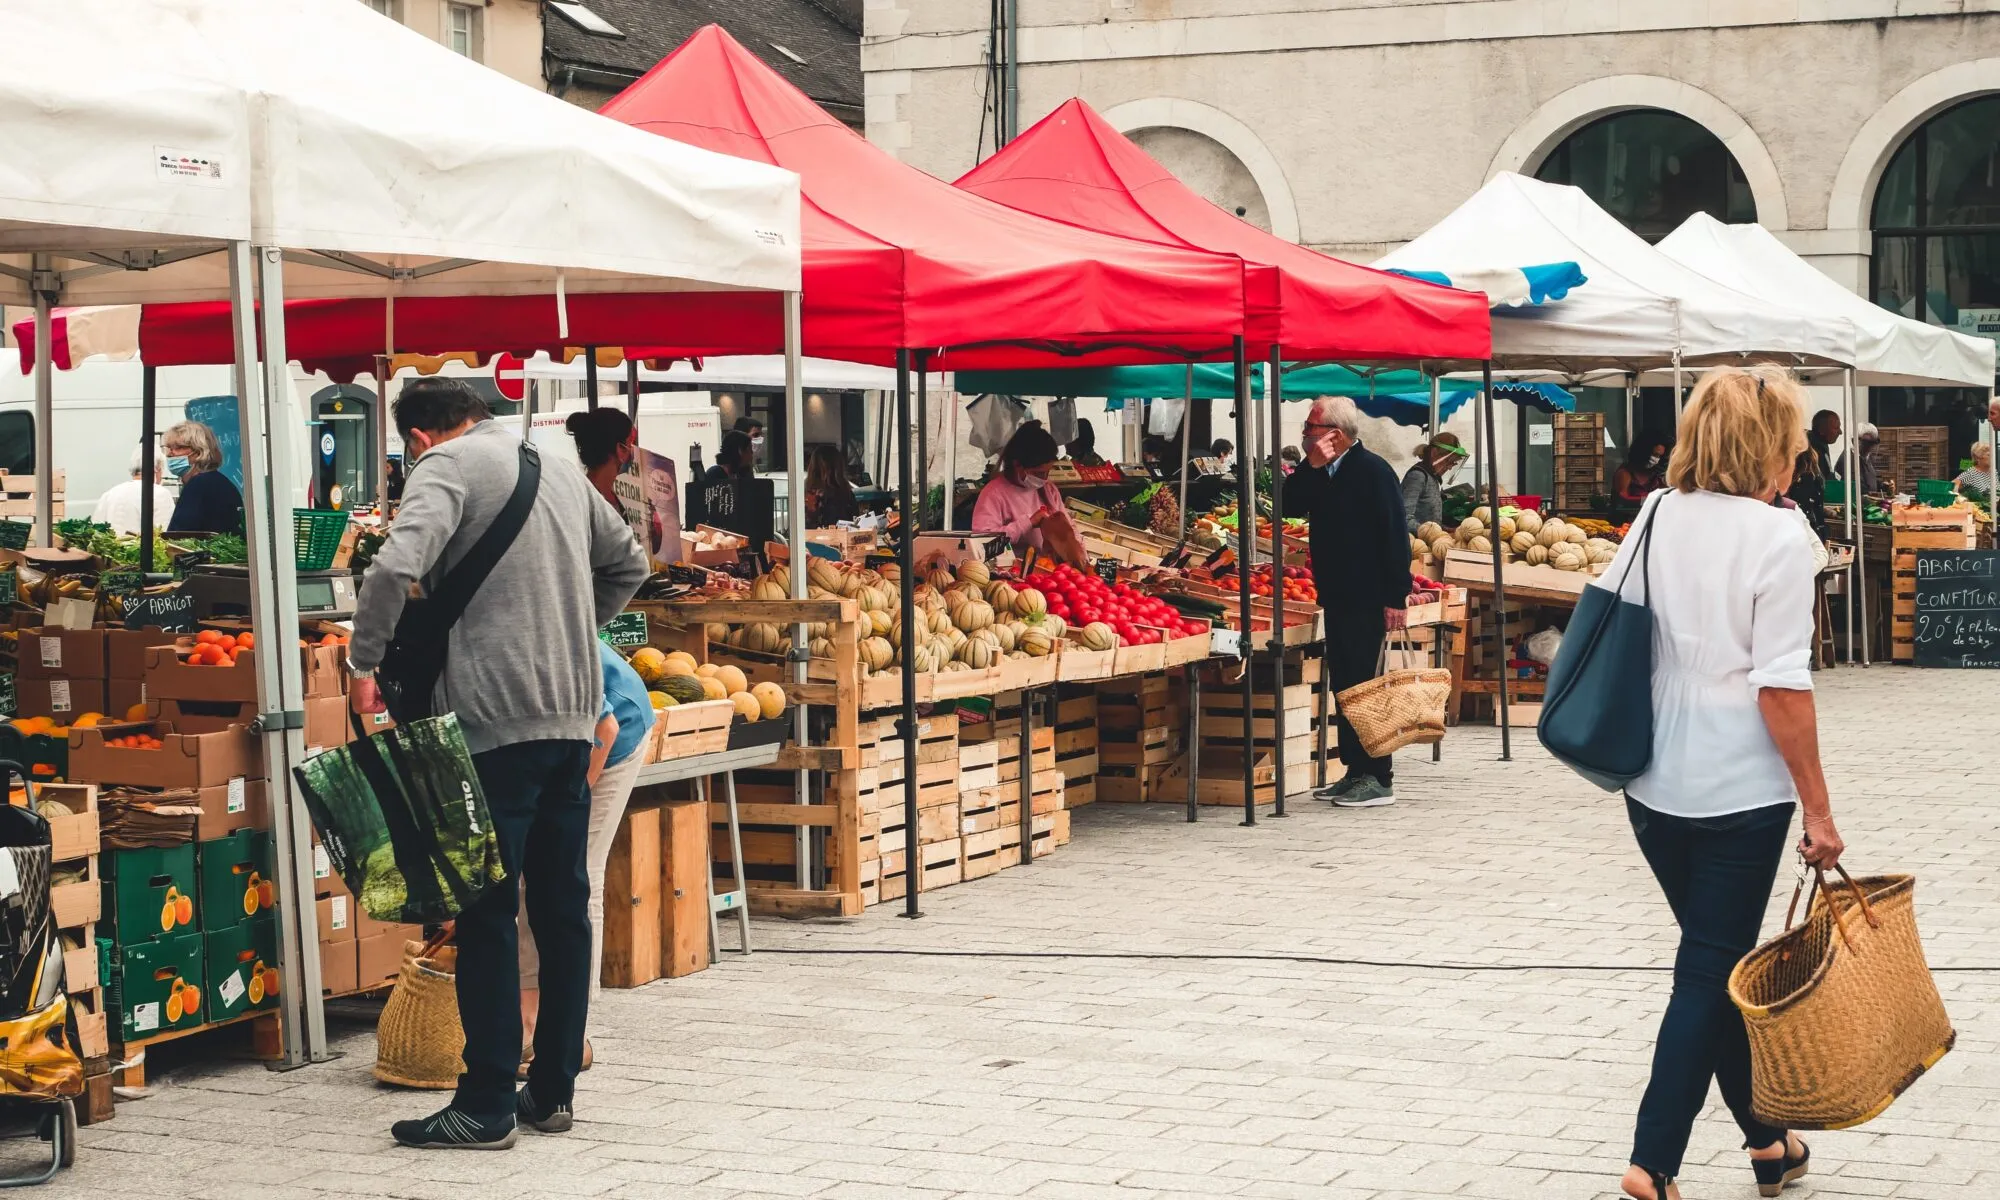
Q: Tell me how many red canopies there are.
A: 2